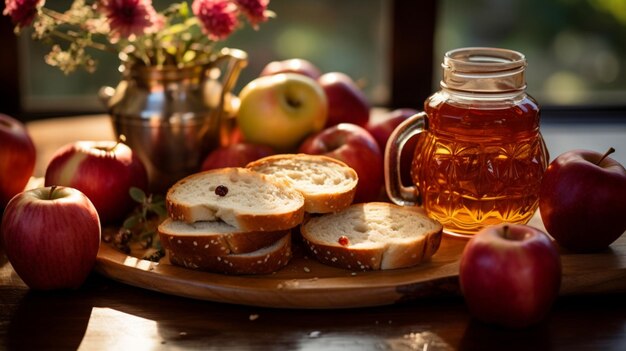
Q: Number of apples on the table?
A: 11